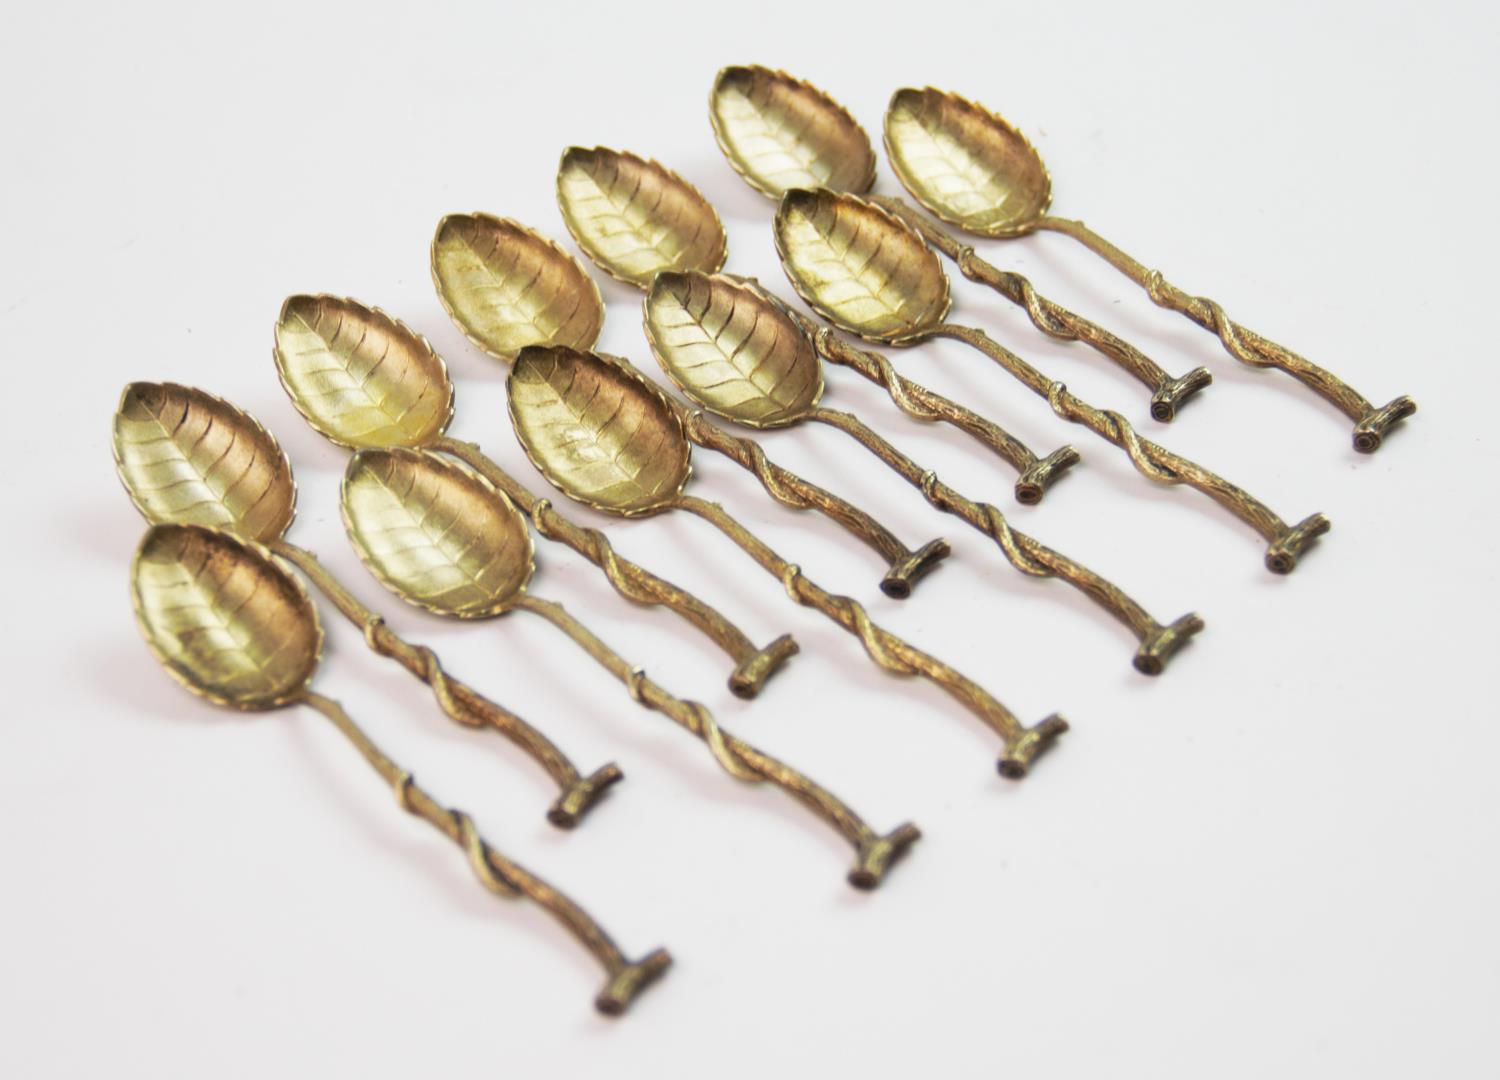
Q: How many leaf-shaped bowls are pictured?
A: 11